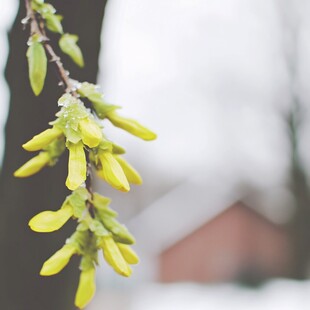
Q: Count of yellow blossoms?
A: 12